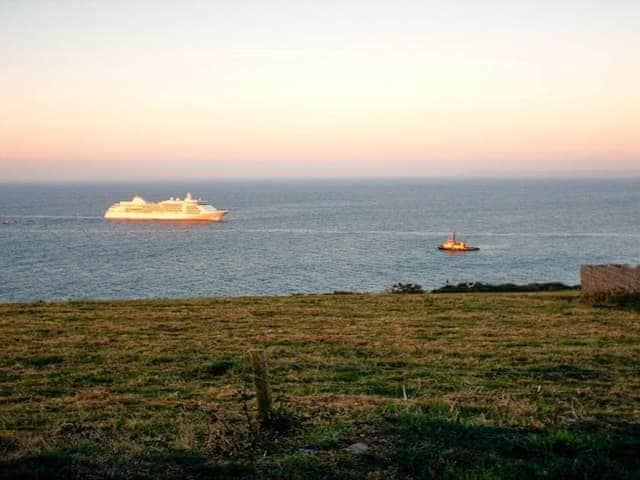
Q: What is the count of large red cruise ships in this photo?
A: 0